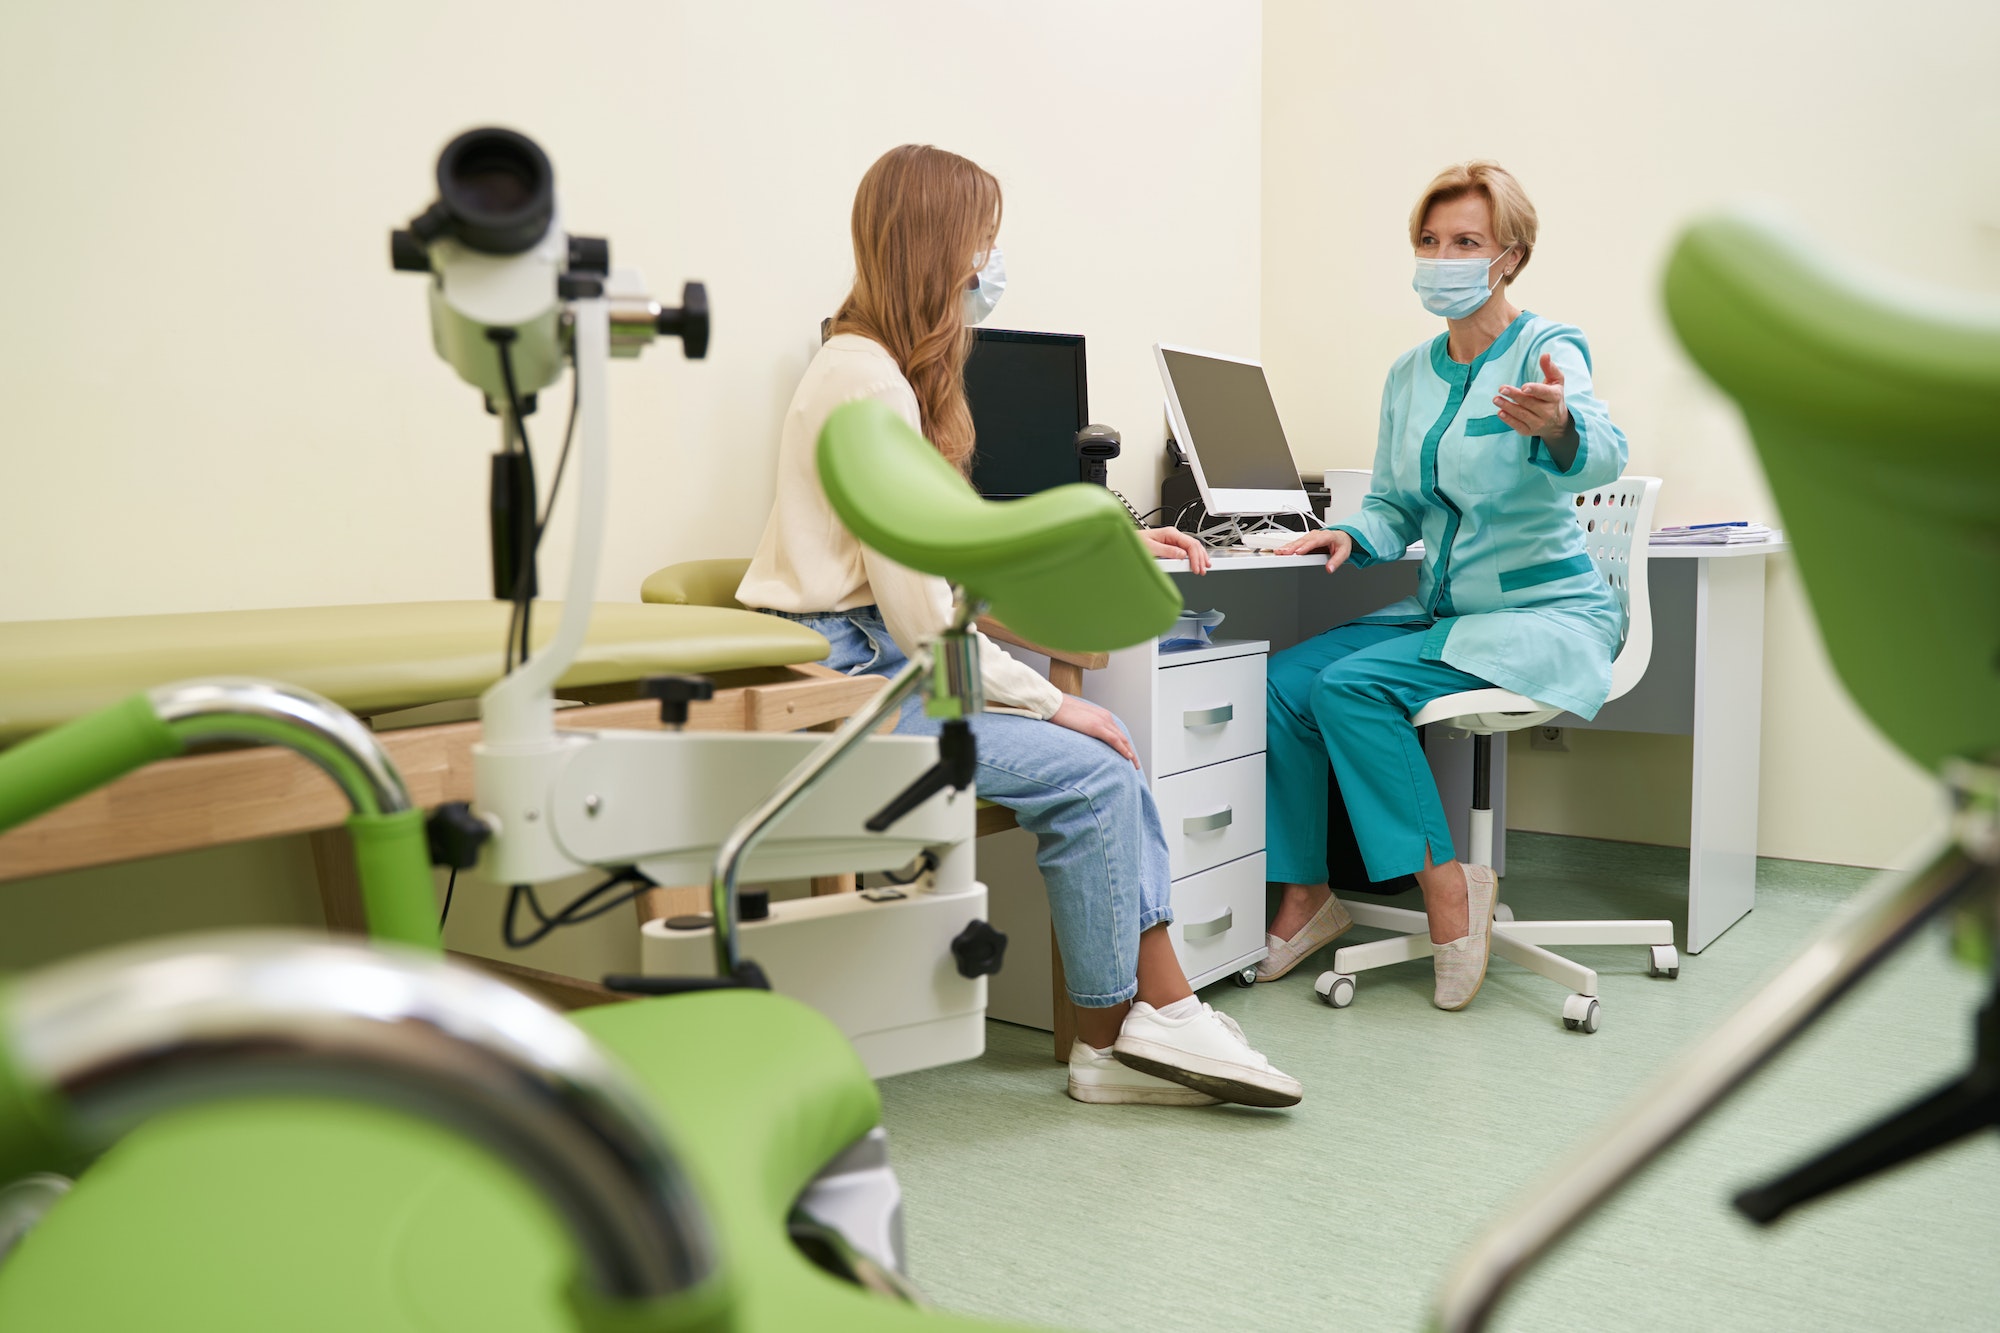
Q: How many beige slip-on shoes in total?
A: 2